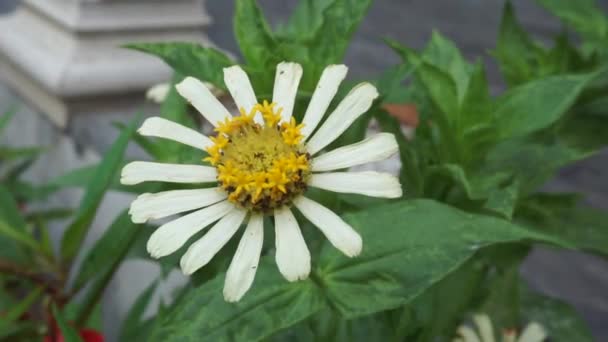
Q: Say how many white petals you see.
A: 15